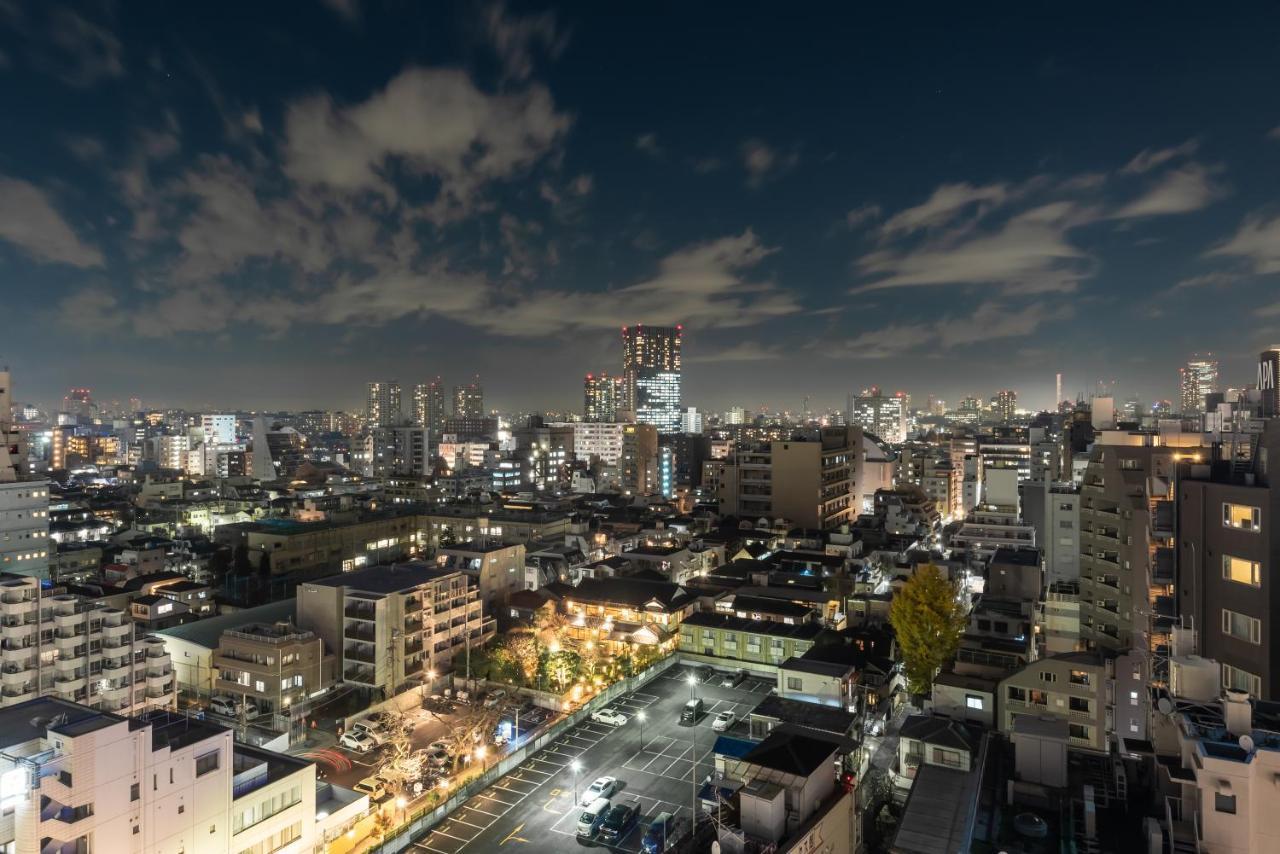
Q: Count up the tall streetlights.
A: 3